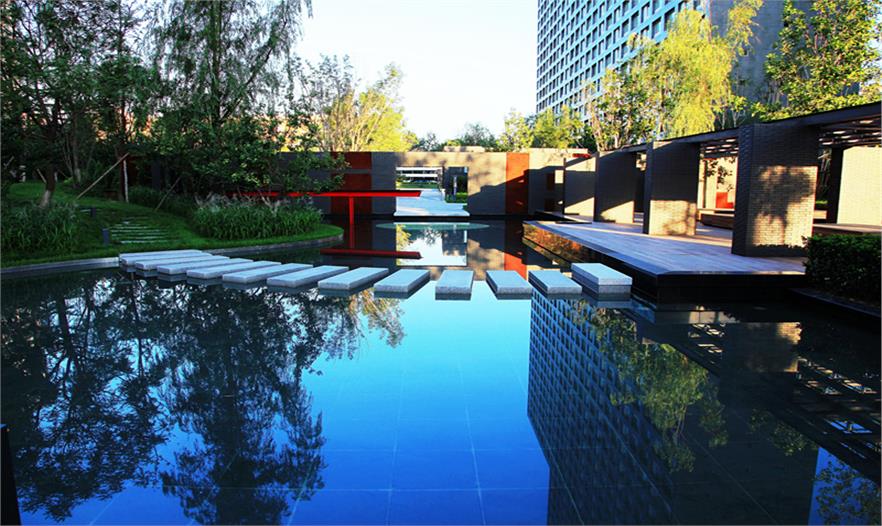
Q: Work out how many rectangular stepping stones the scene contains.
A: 13